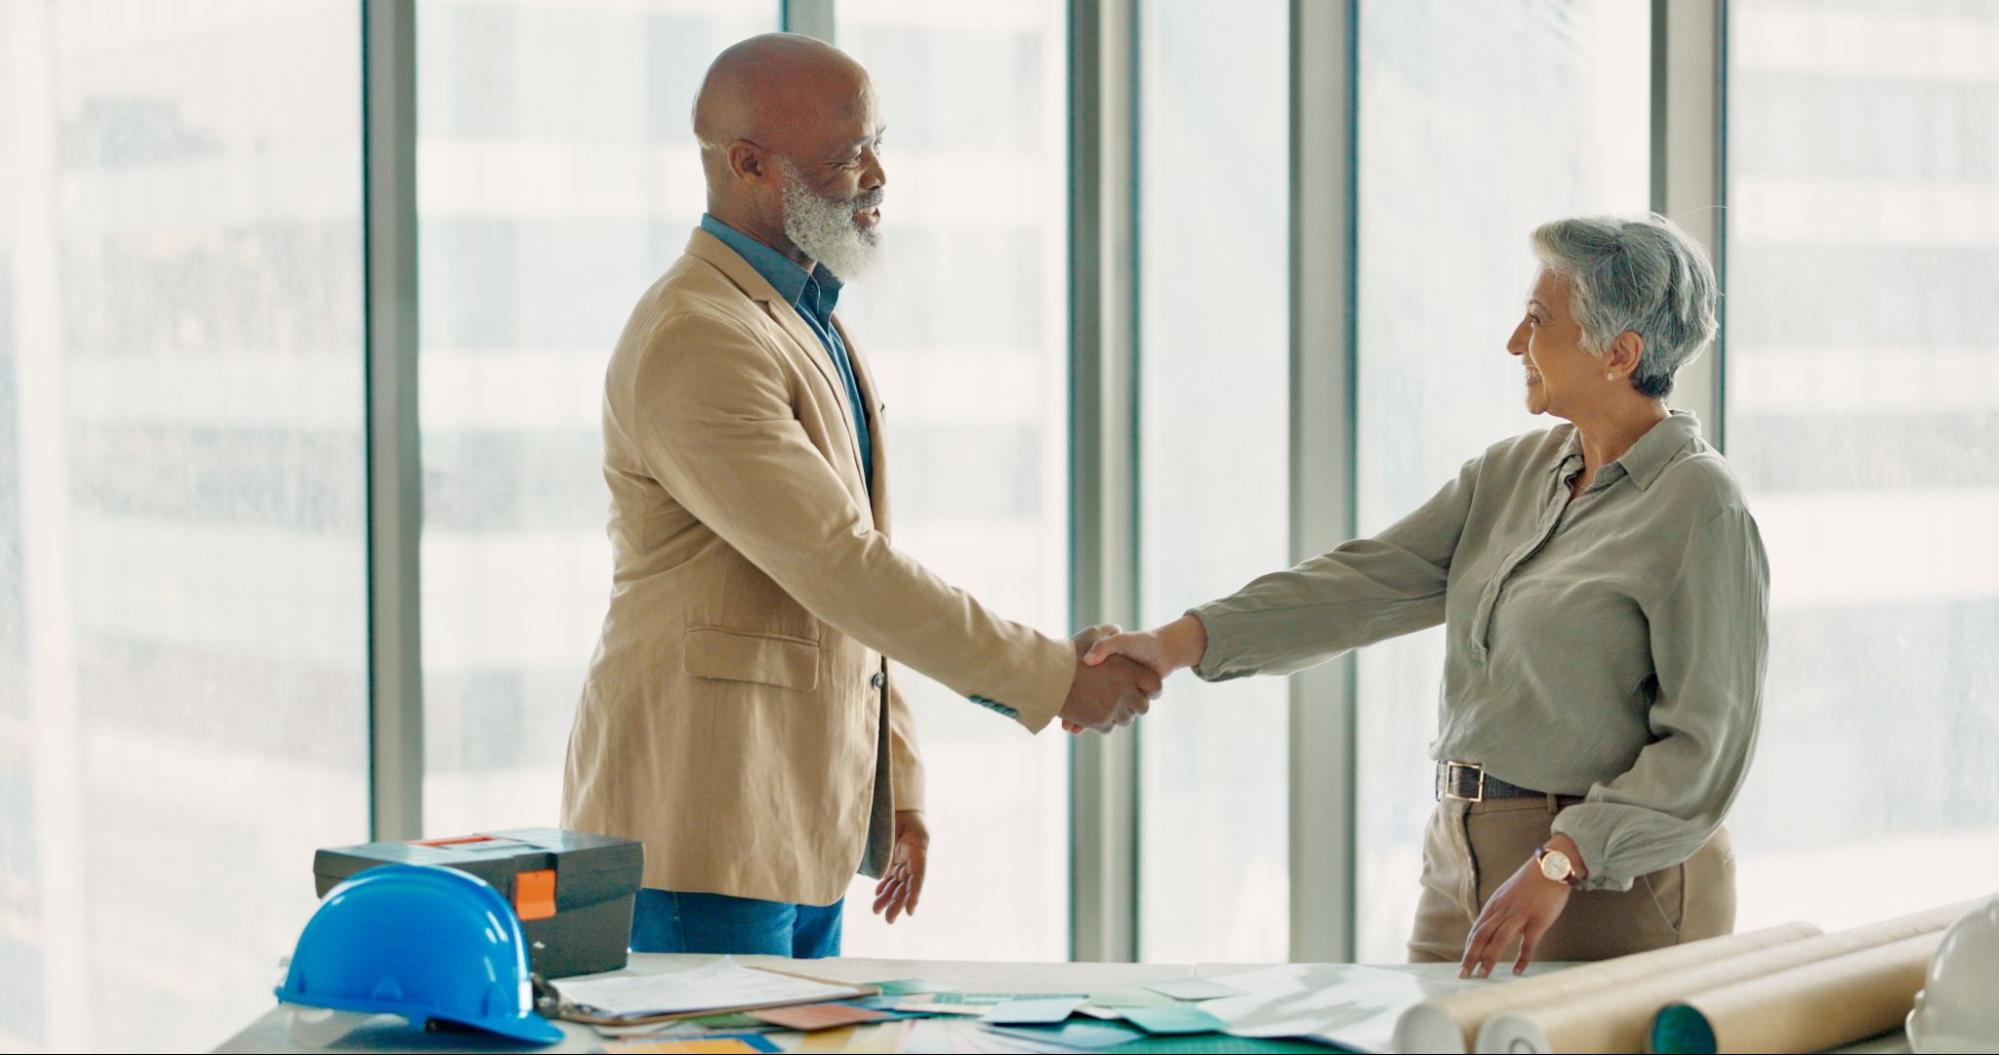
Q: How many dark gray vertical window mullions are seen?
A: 5